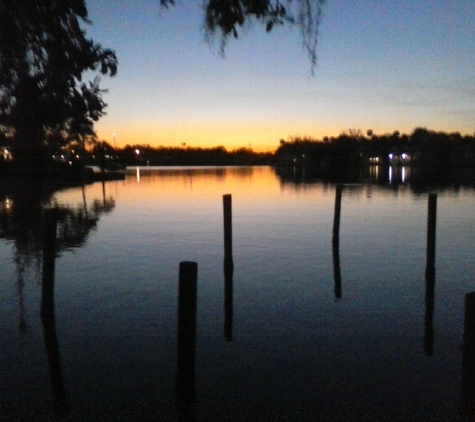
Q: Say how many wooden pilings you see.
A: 6